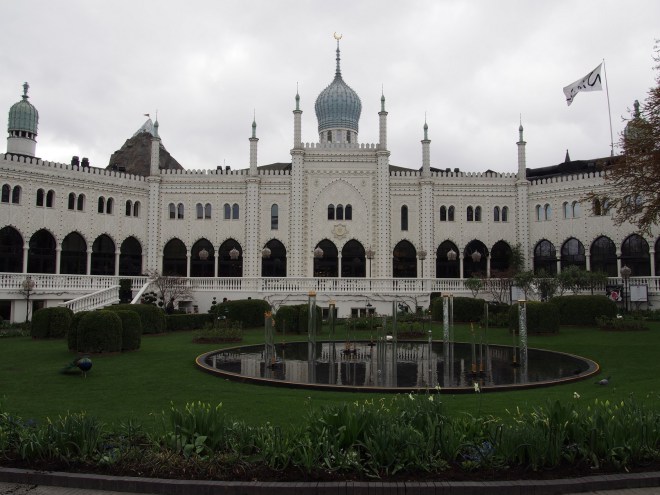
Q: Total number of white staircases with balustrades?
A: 1